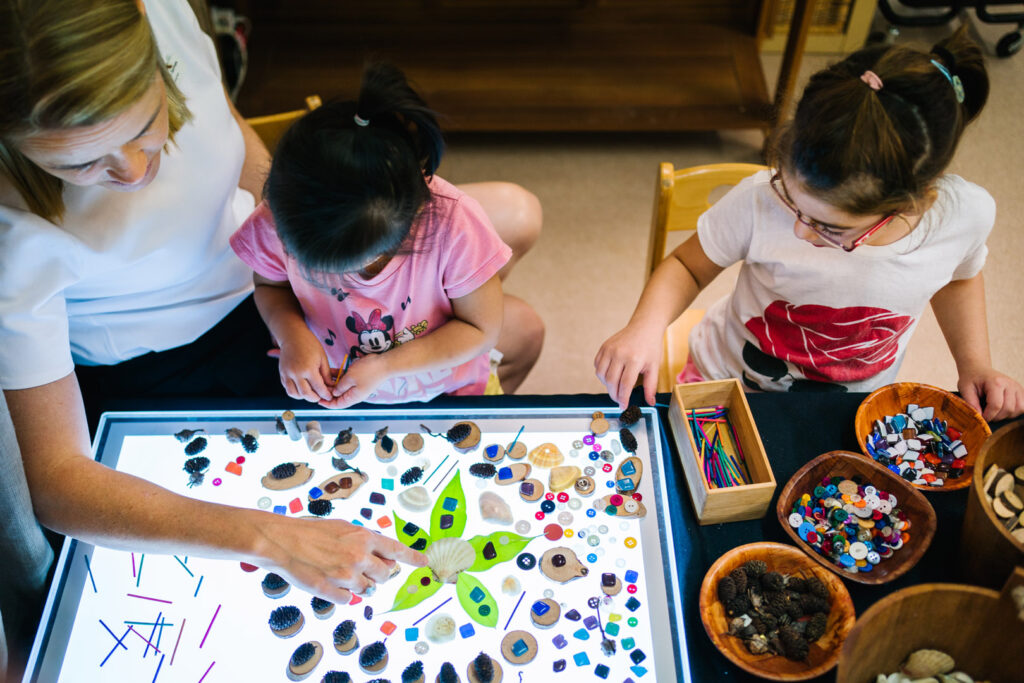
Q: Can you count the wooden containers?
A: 6